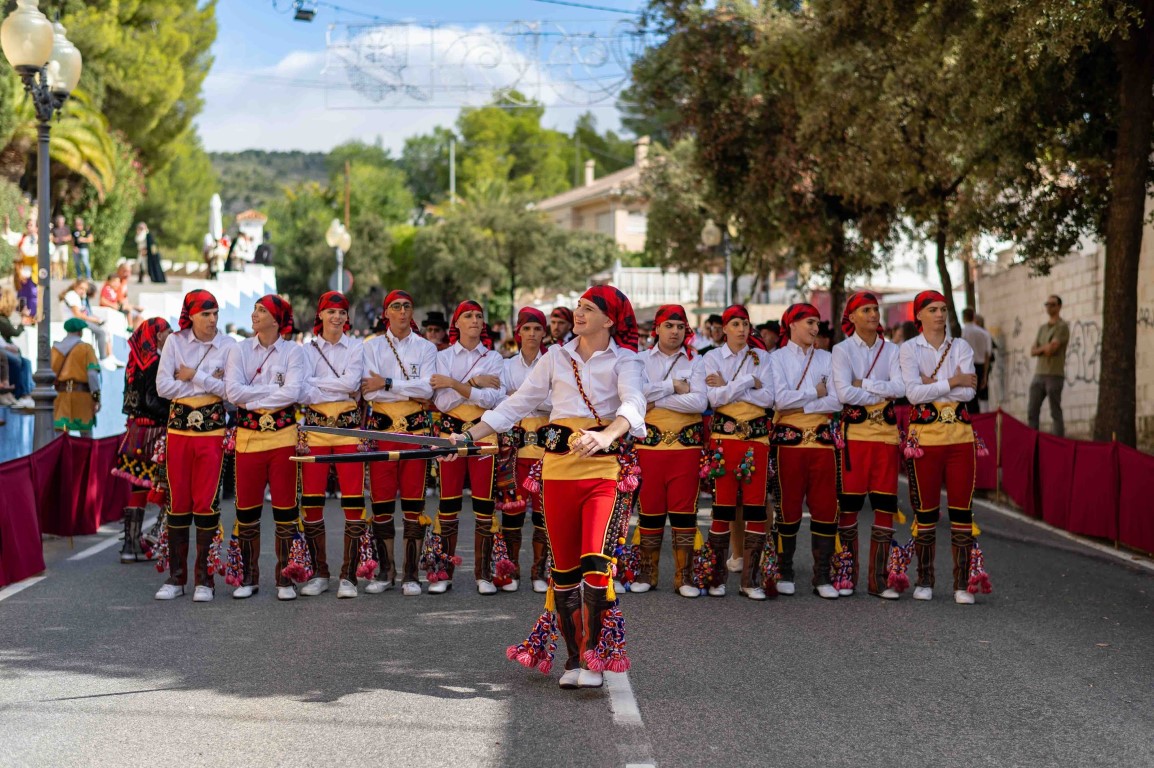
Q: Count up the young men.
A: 12